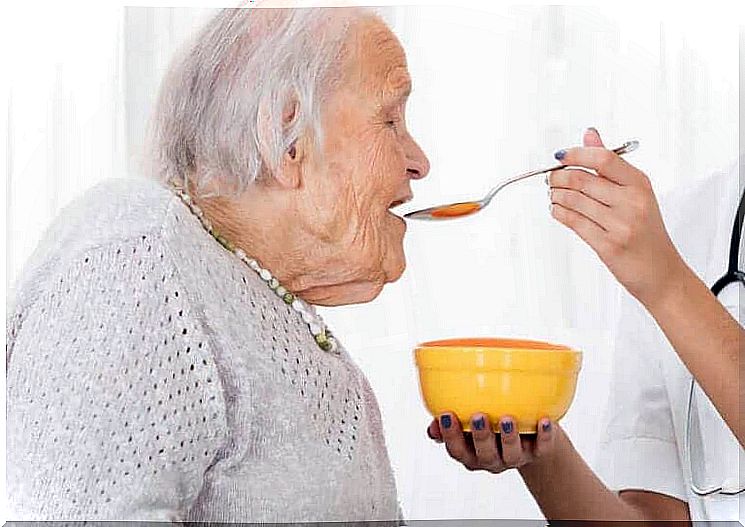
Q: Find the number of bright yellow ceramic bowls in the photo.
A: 1